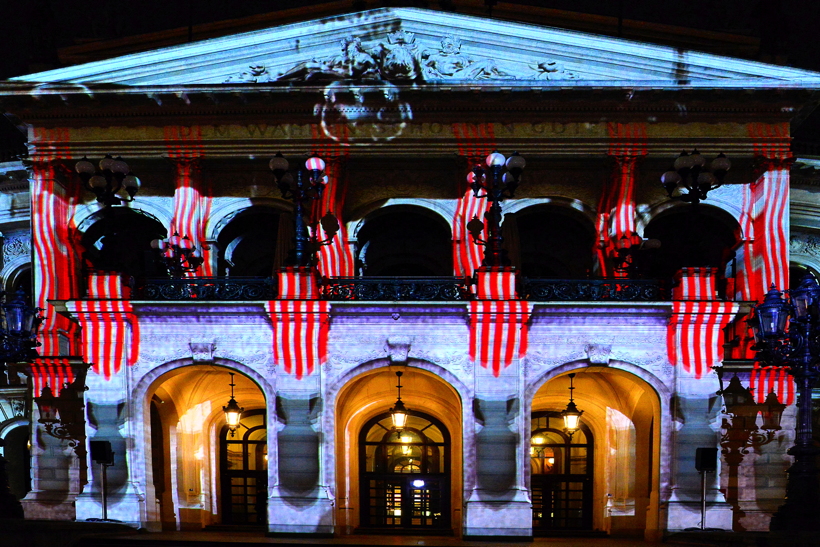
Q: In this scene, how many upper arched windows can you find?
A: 5